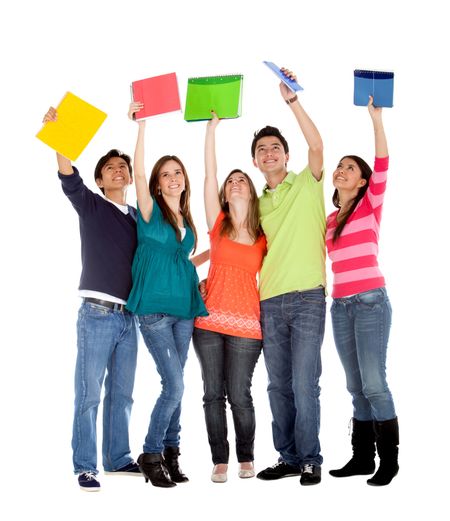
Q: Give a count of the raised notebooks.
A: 5